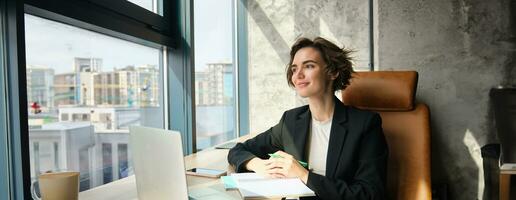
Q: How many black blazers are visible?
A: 1